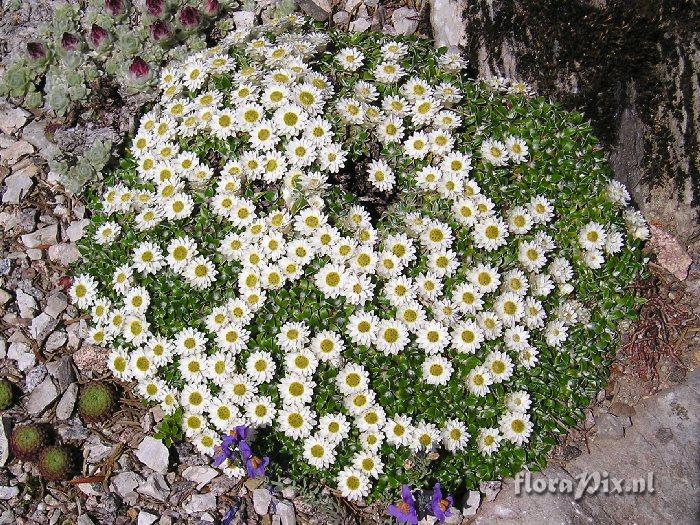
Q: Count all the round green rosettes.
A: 4